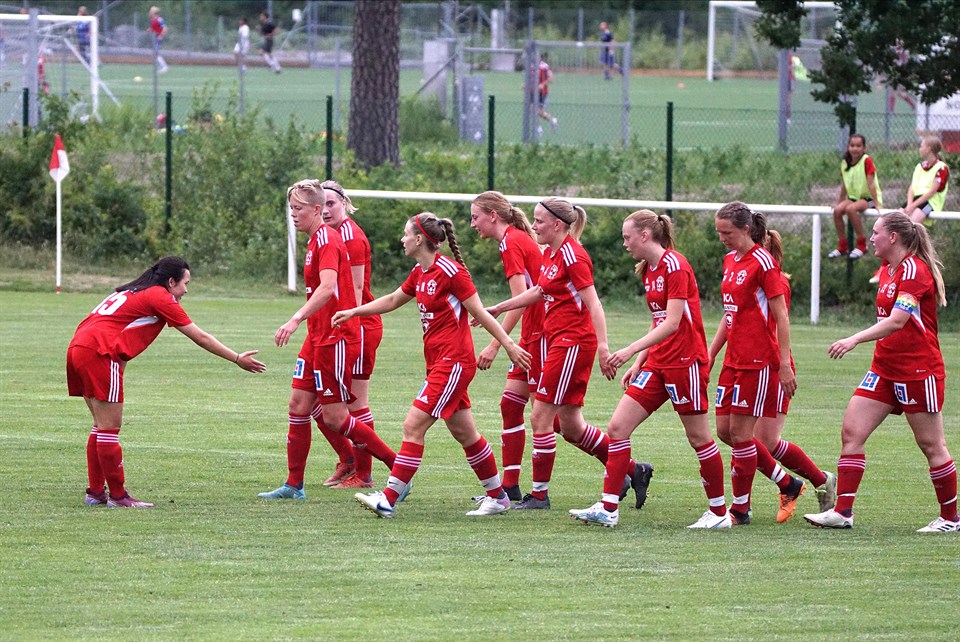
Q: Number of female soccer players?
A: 10